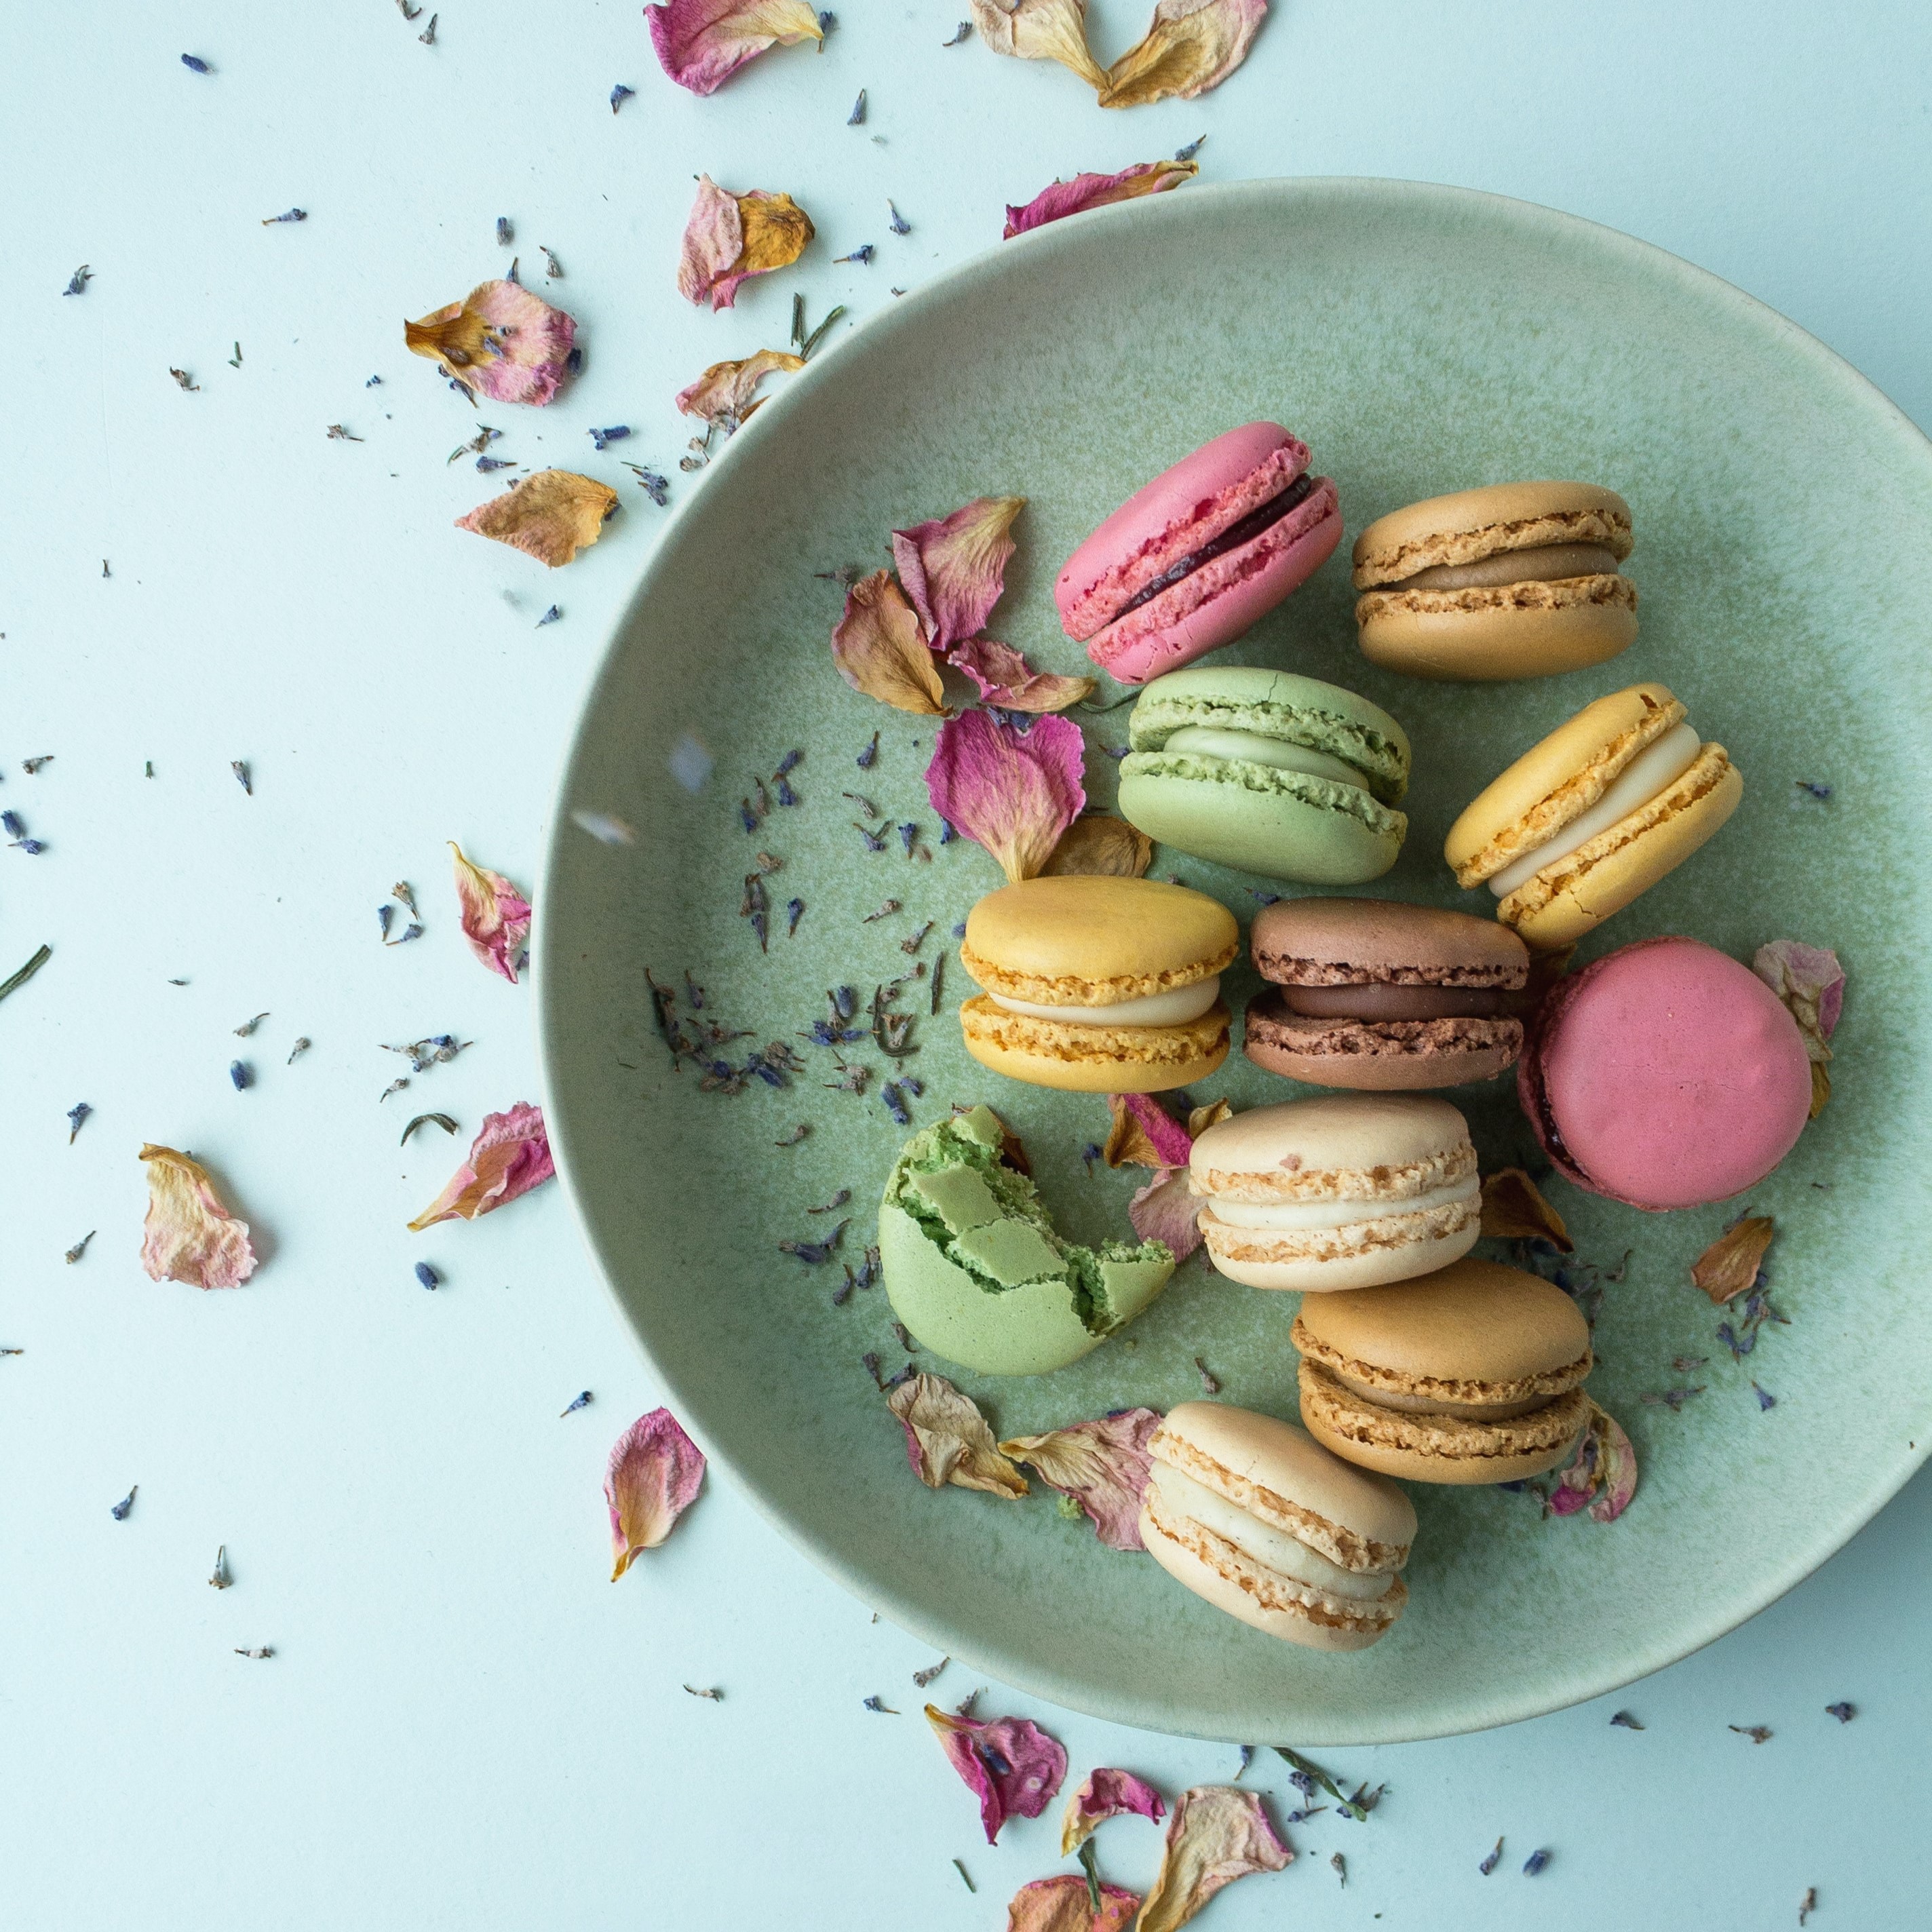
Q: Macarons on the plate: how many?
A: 11